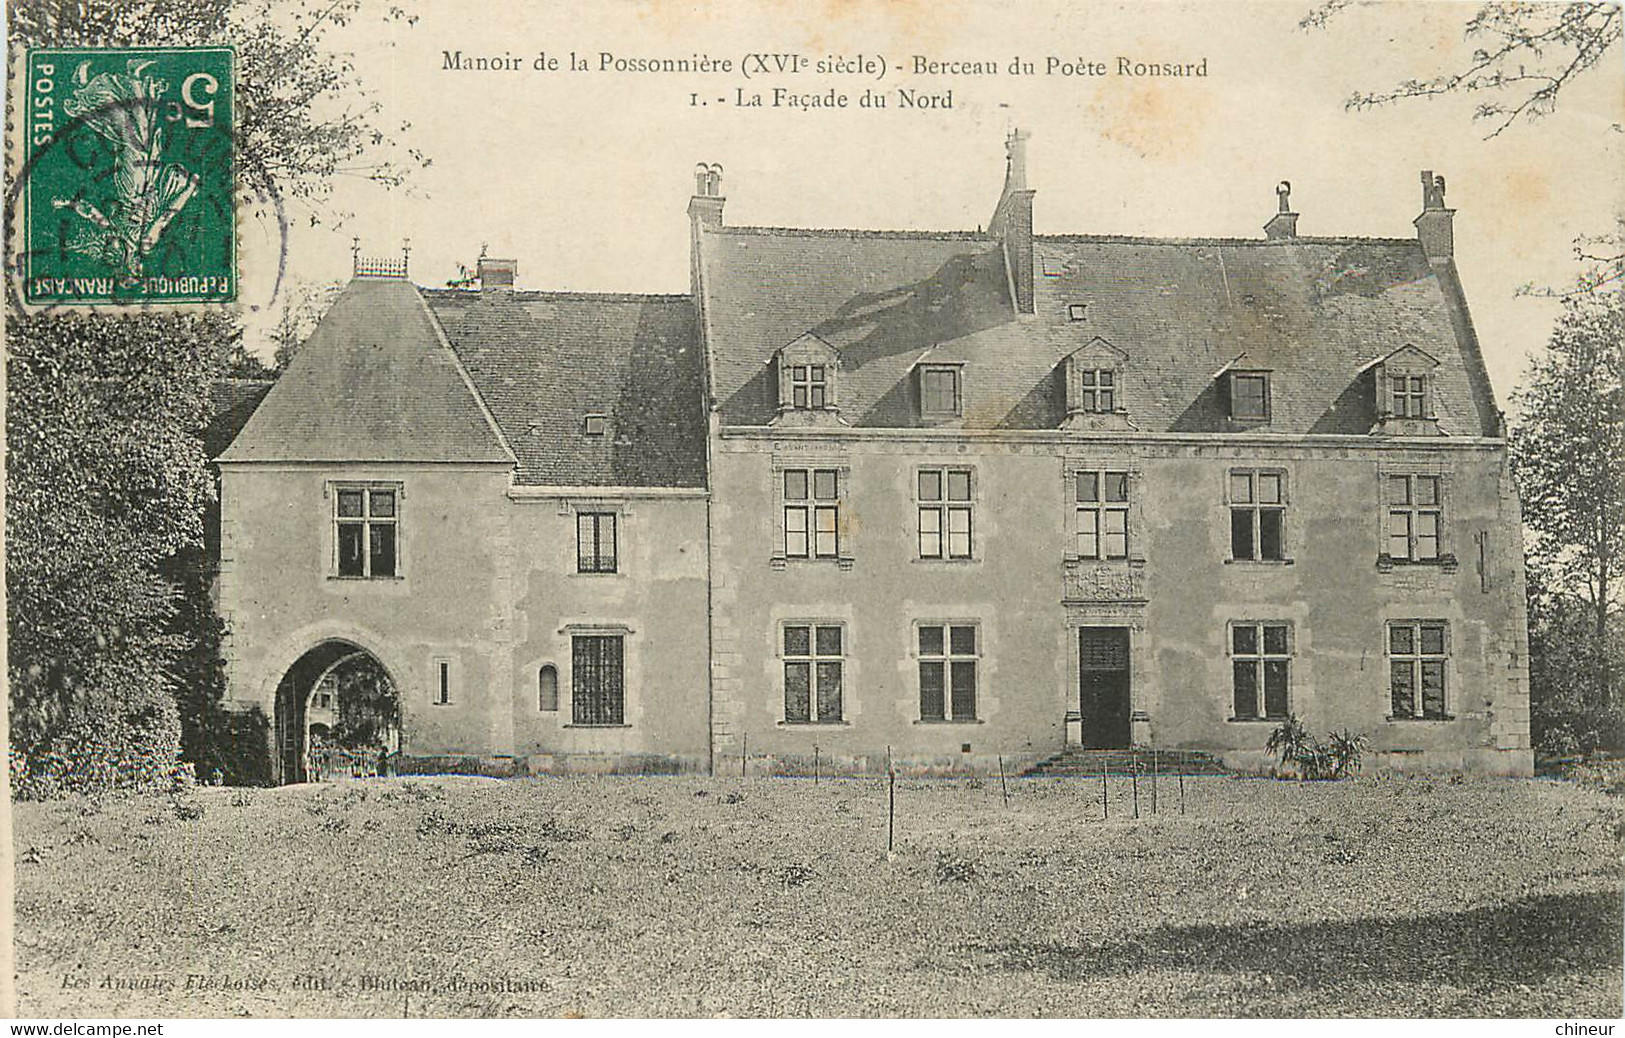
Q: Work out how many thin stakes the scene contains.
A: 8